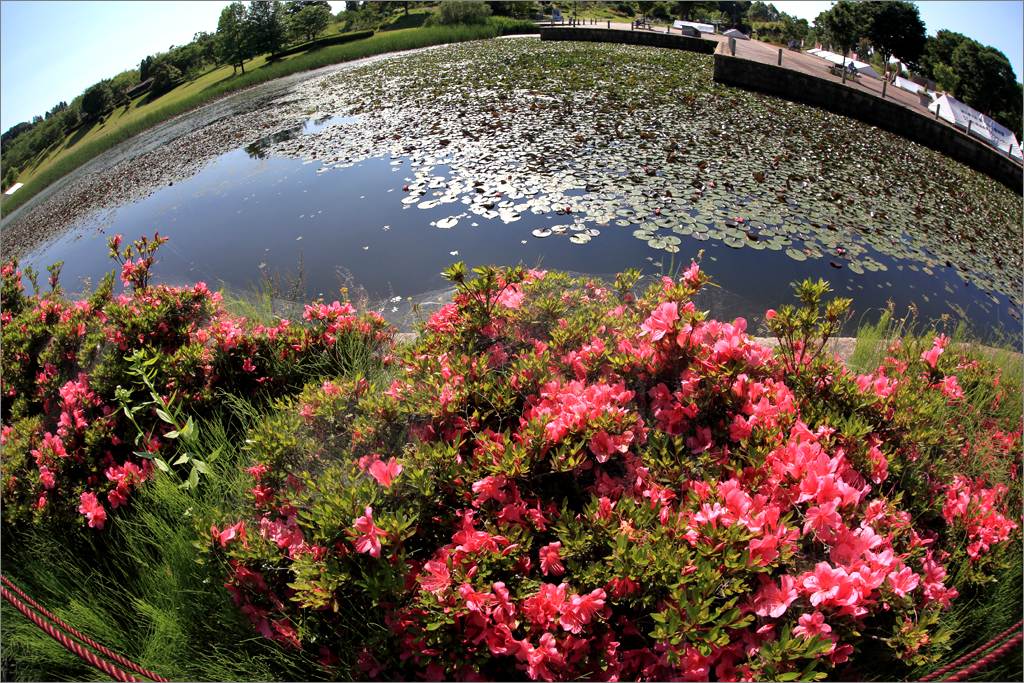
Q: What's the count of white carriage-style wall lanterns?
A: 0